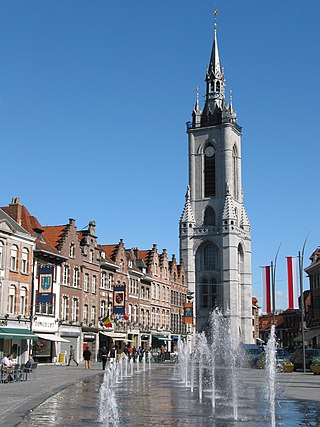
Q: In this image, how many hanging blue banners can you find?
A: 2